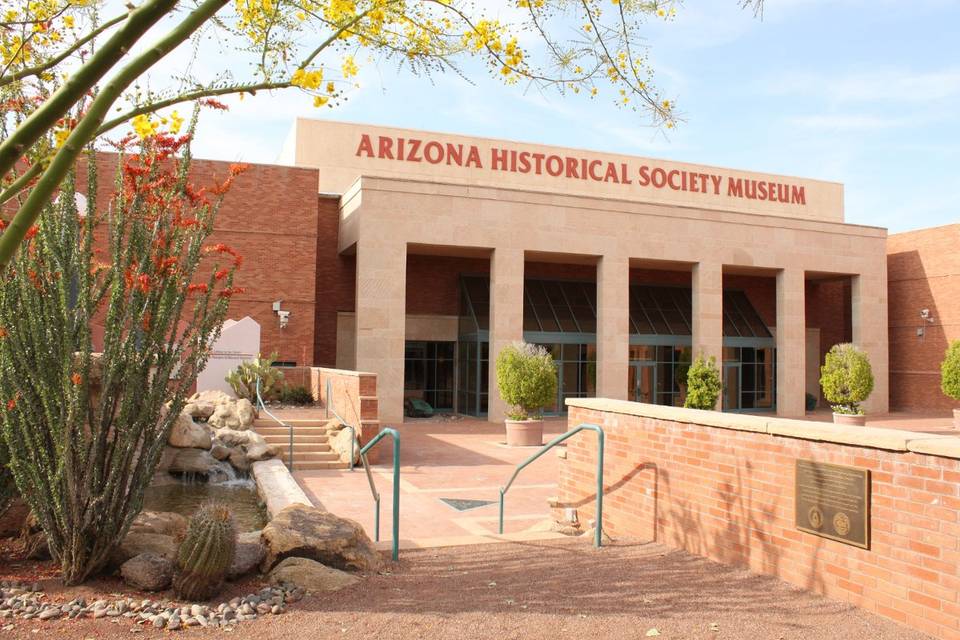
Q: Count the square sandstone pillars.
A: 6